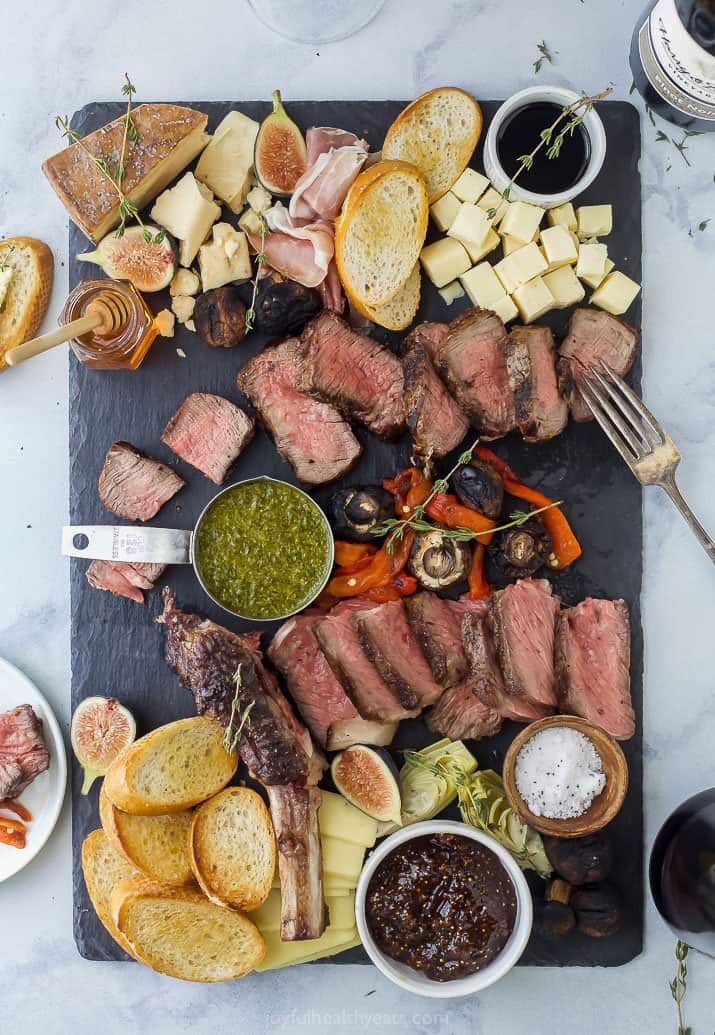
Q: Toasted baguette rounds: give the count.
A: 9